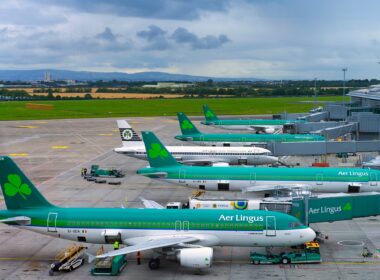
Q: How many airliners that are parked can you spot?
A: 5